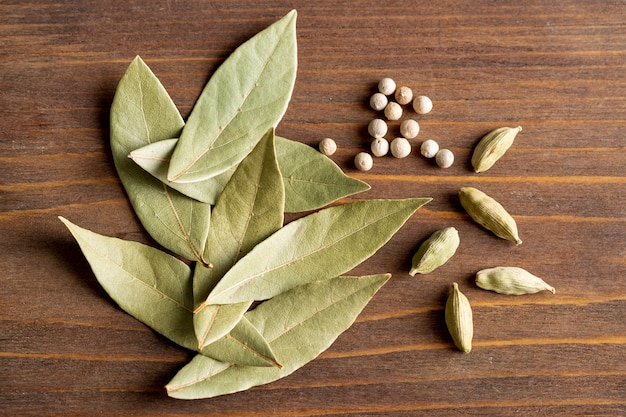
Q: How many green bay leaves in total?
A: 7